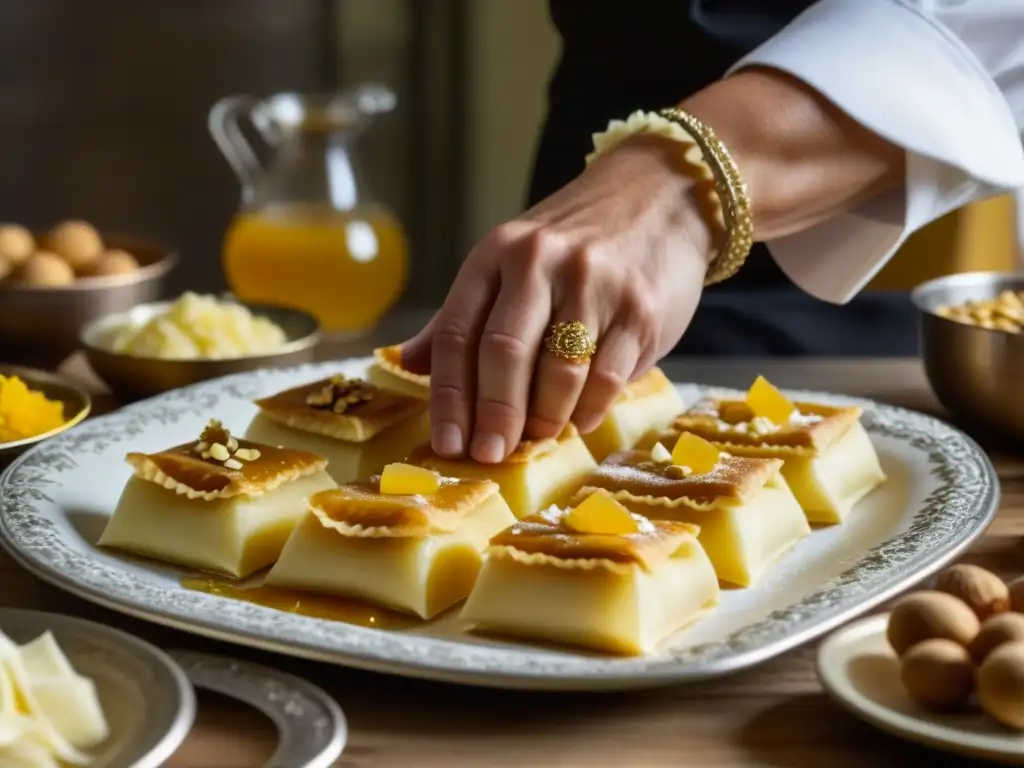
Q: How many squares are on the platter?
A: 9